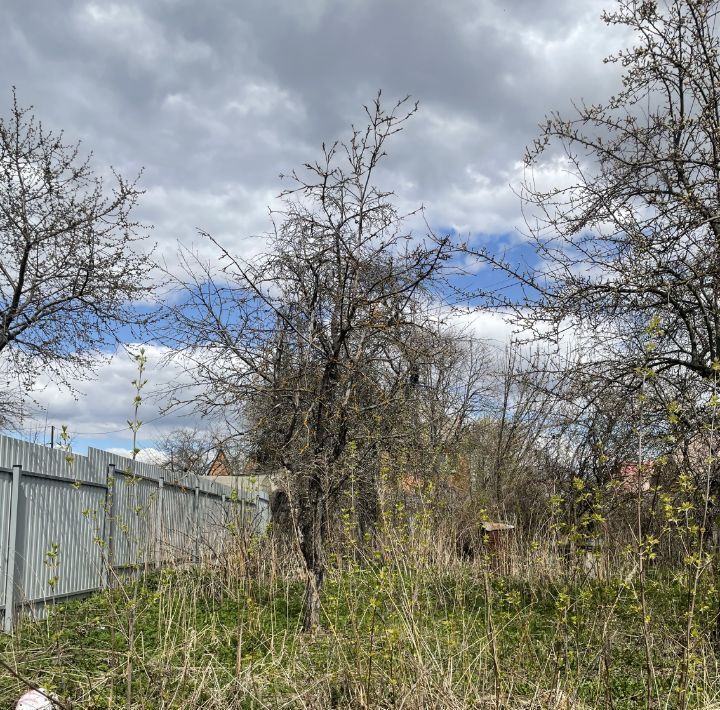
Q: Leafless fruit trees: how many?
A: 3